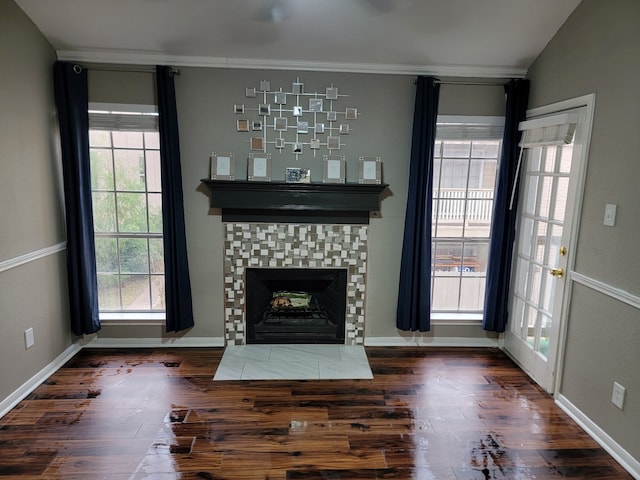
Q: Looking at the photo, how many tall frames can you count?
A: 4